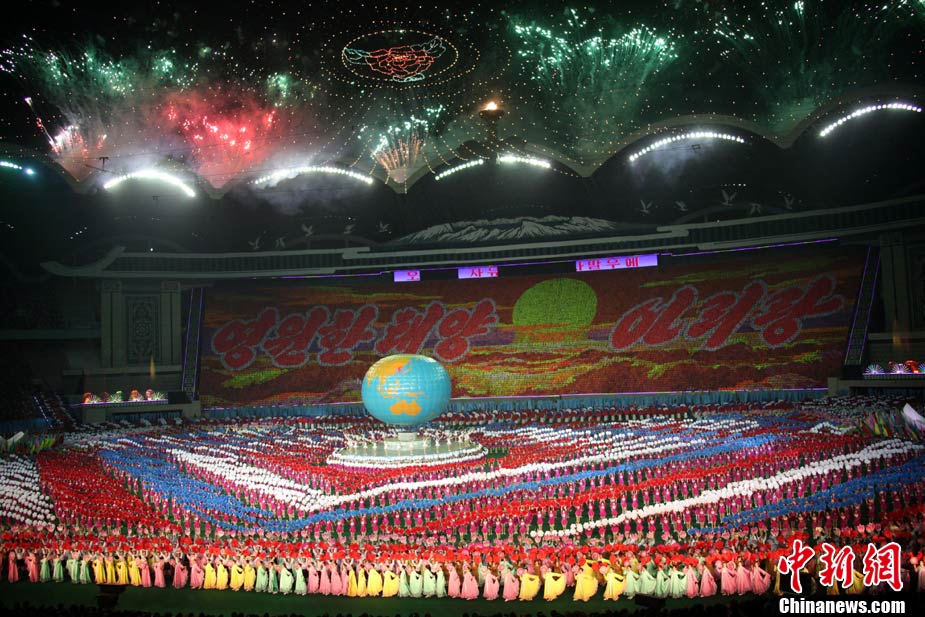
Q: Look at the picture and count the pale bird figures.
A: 10